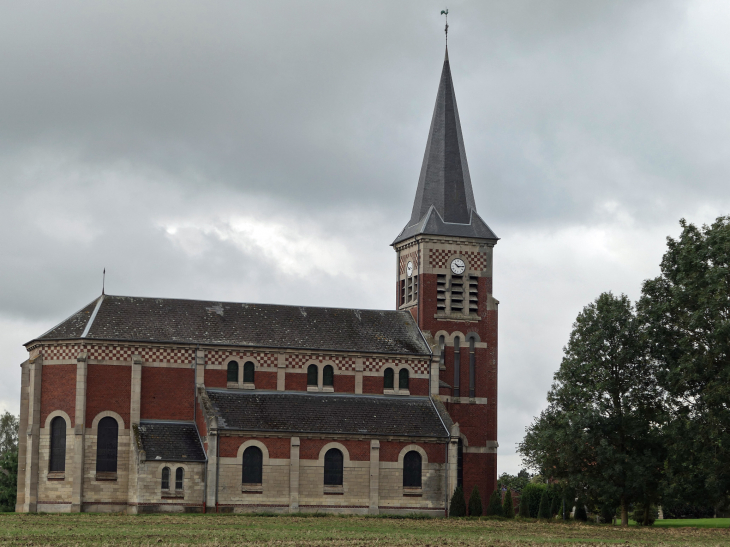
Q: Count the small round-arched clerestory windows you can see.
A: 6